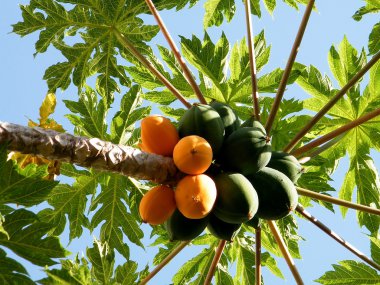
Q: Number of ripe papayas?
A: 4